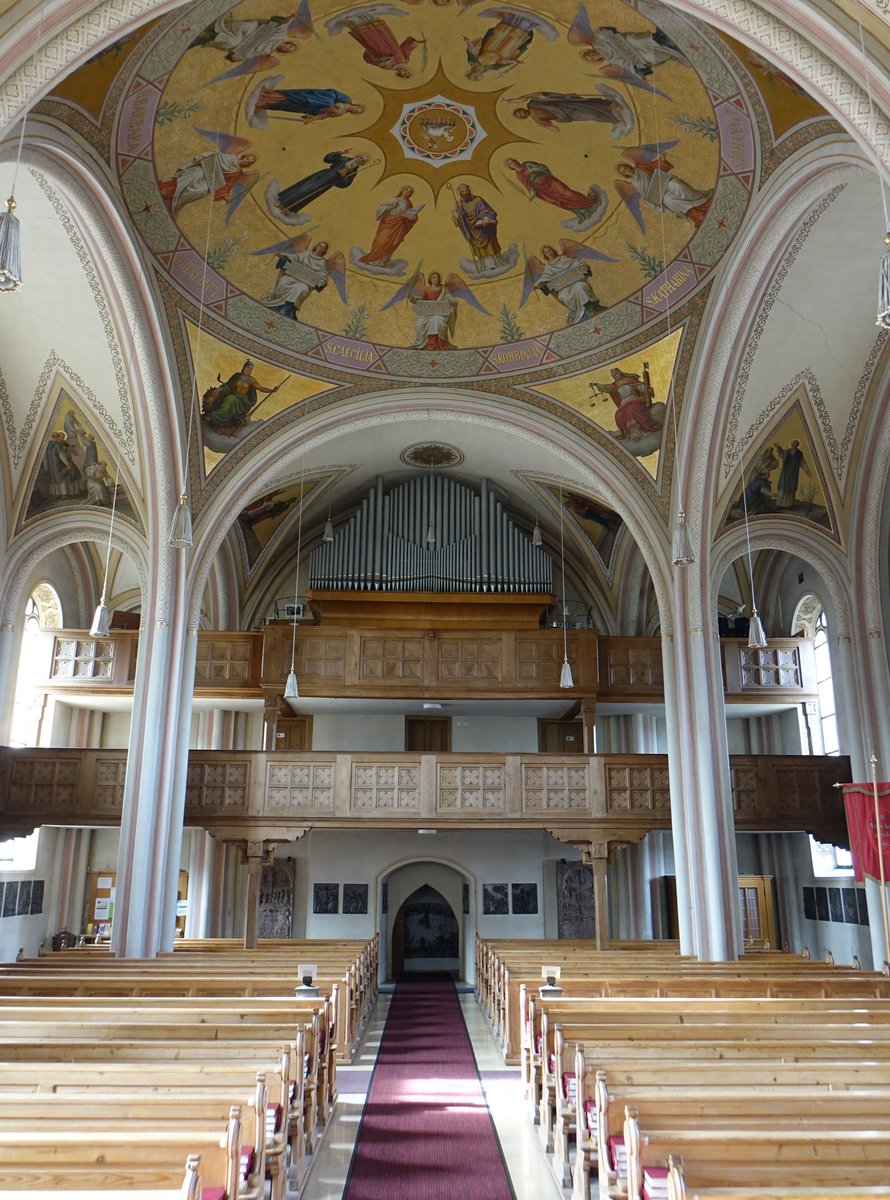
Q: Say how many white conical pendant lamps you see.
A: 11